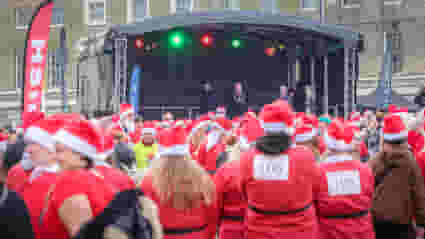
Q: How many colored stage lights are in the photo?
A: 5